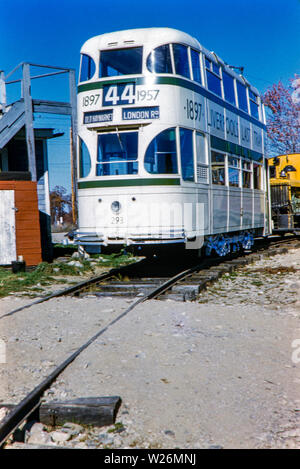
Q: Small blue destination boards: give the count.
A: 2